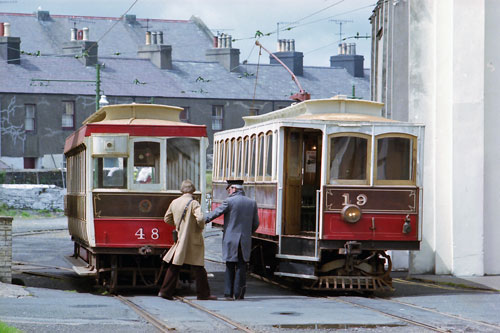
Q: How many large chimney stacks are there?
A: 6